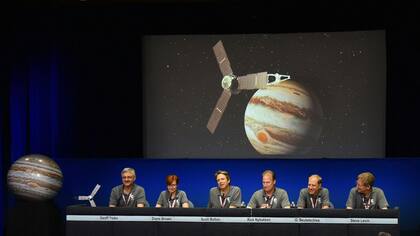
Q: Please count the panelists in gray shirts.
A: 6